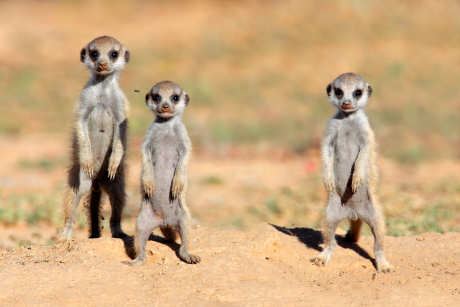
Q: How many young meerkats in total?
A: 3